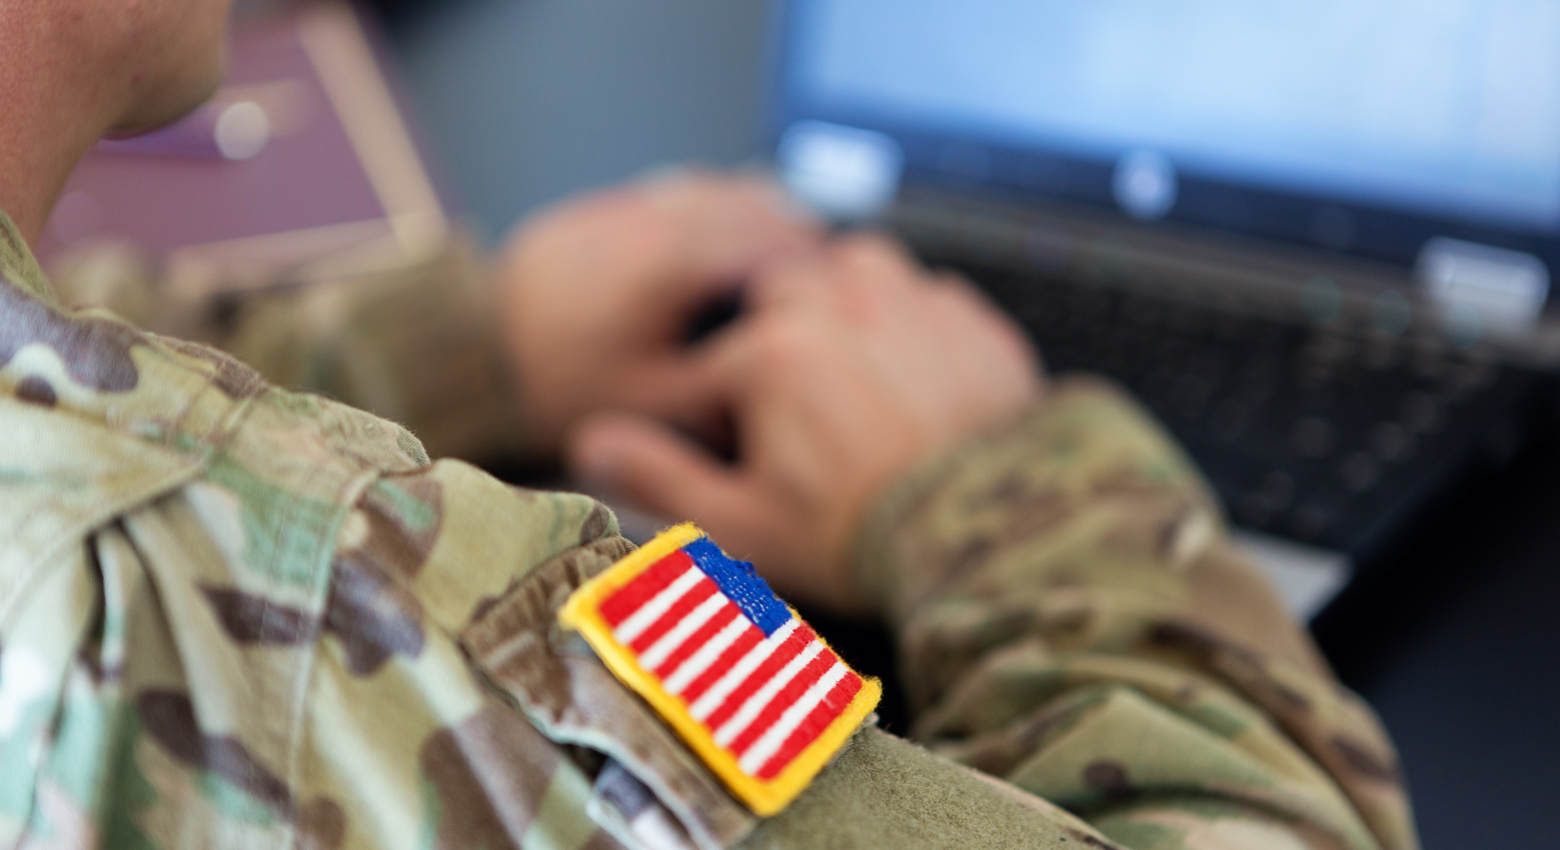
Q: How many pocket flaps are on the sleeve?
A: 1